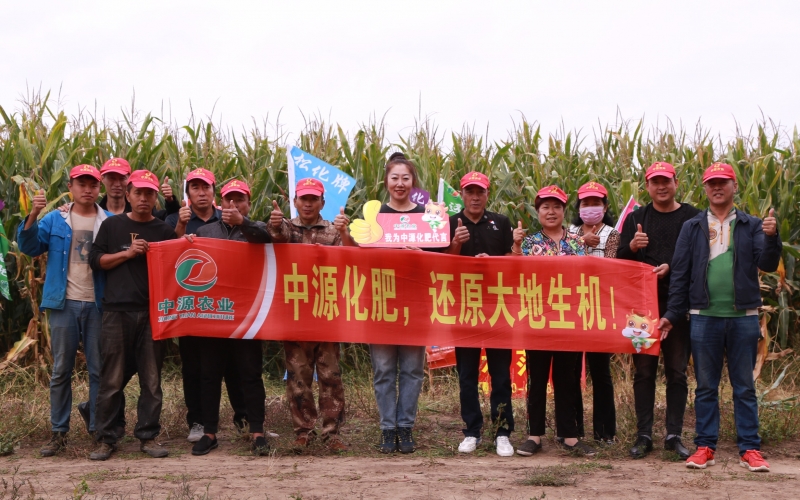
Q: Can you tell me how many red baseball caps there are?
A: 11